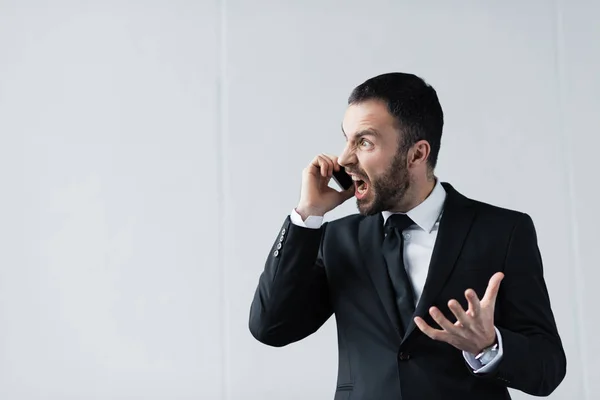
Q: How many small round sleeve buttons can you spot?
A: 4